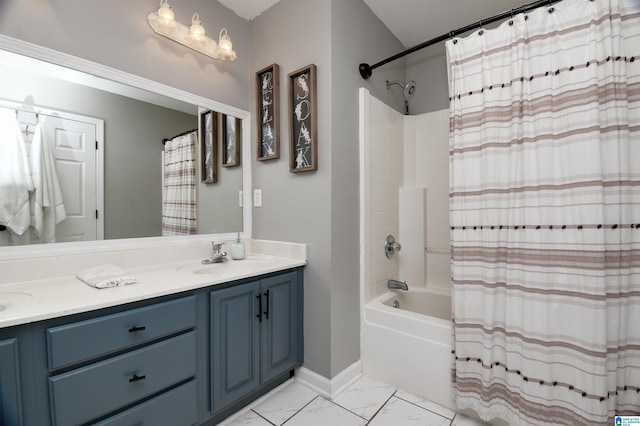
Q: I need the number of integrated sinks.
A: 2